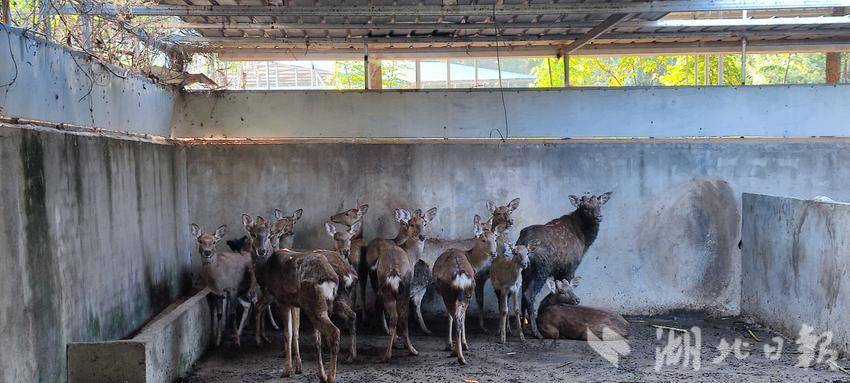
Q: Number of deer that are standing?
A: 11